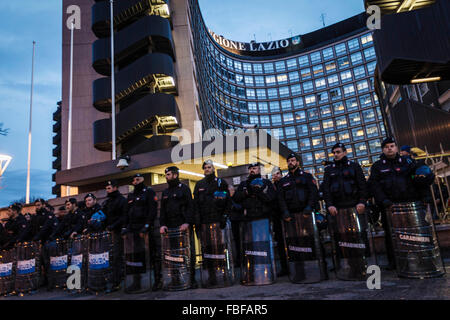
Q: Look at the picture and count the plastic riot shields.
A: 12